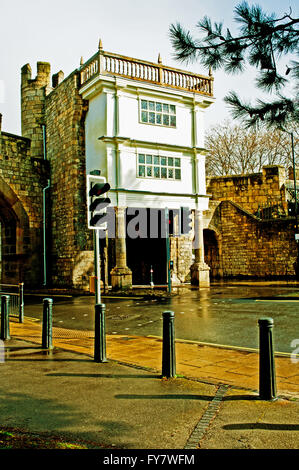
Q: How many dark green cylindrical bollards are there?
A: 5